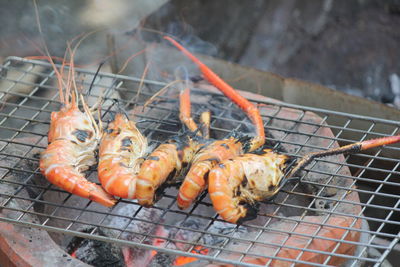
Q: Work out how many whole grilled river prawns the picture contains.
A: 5